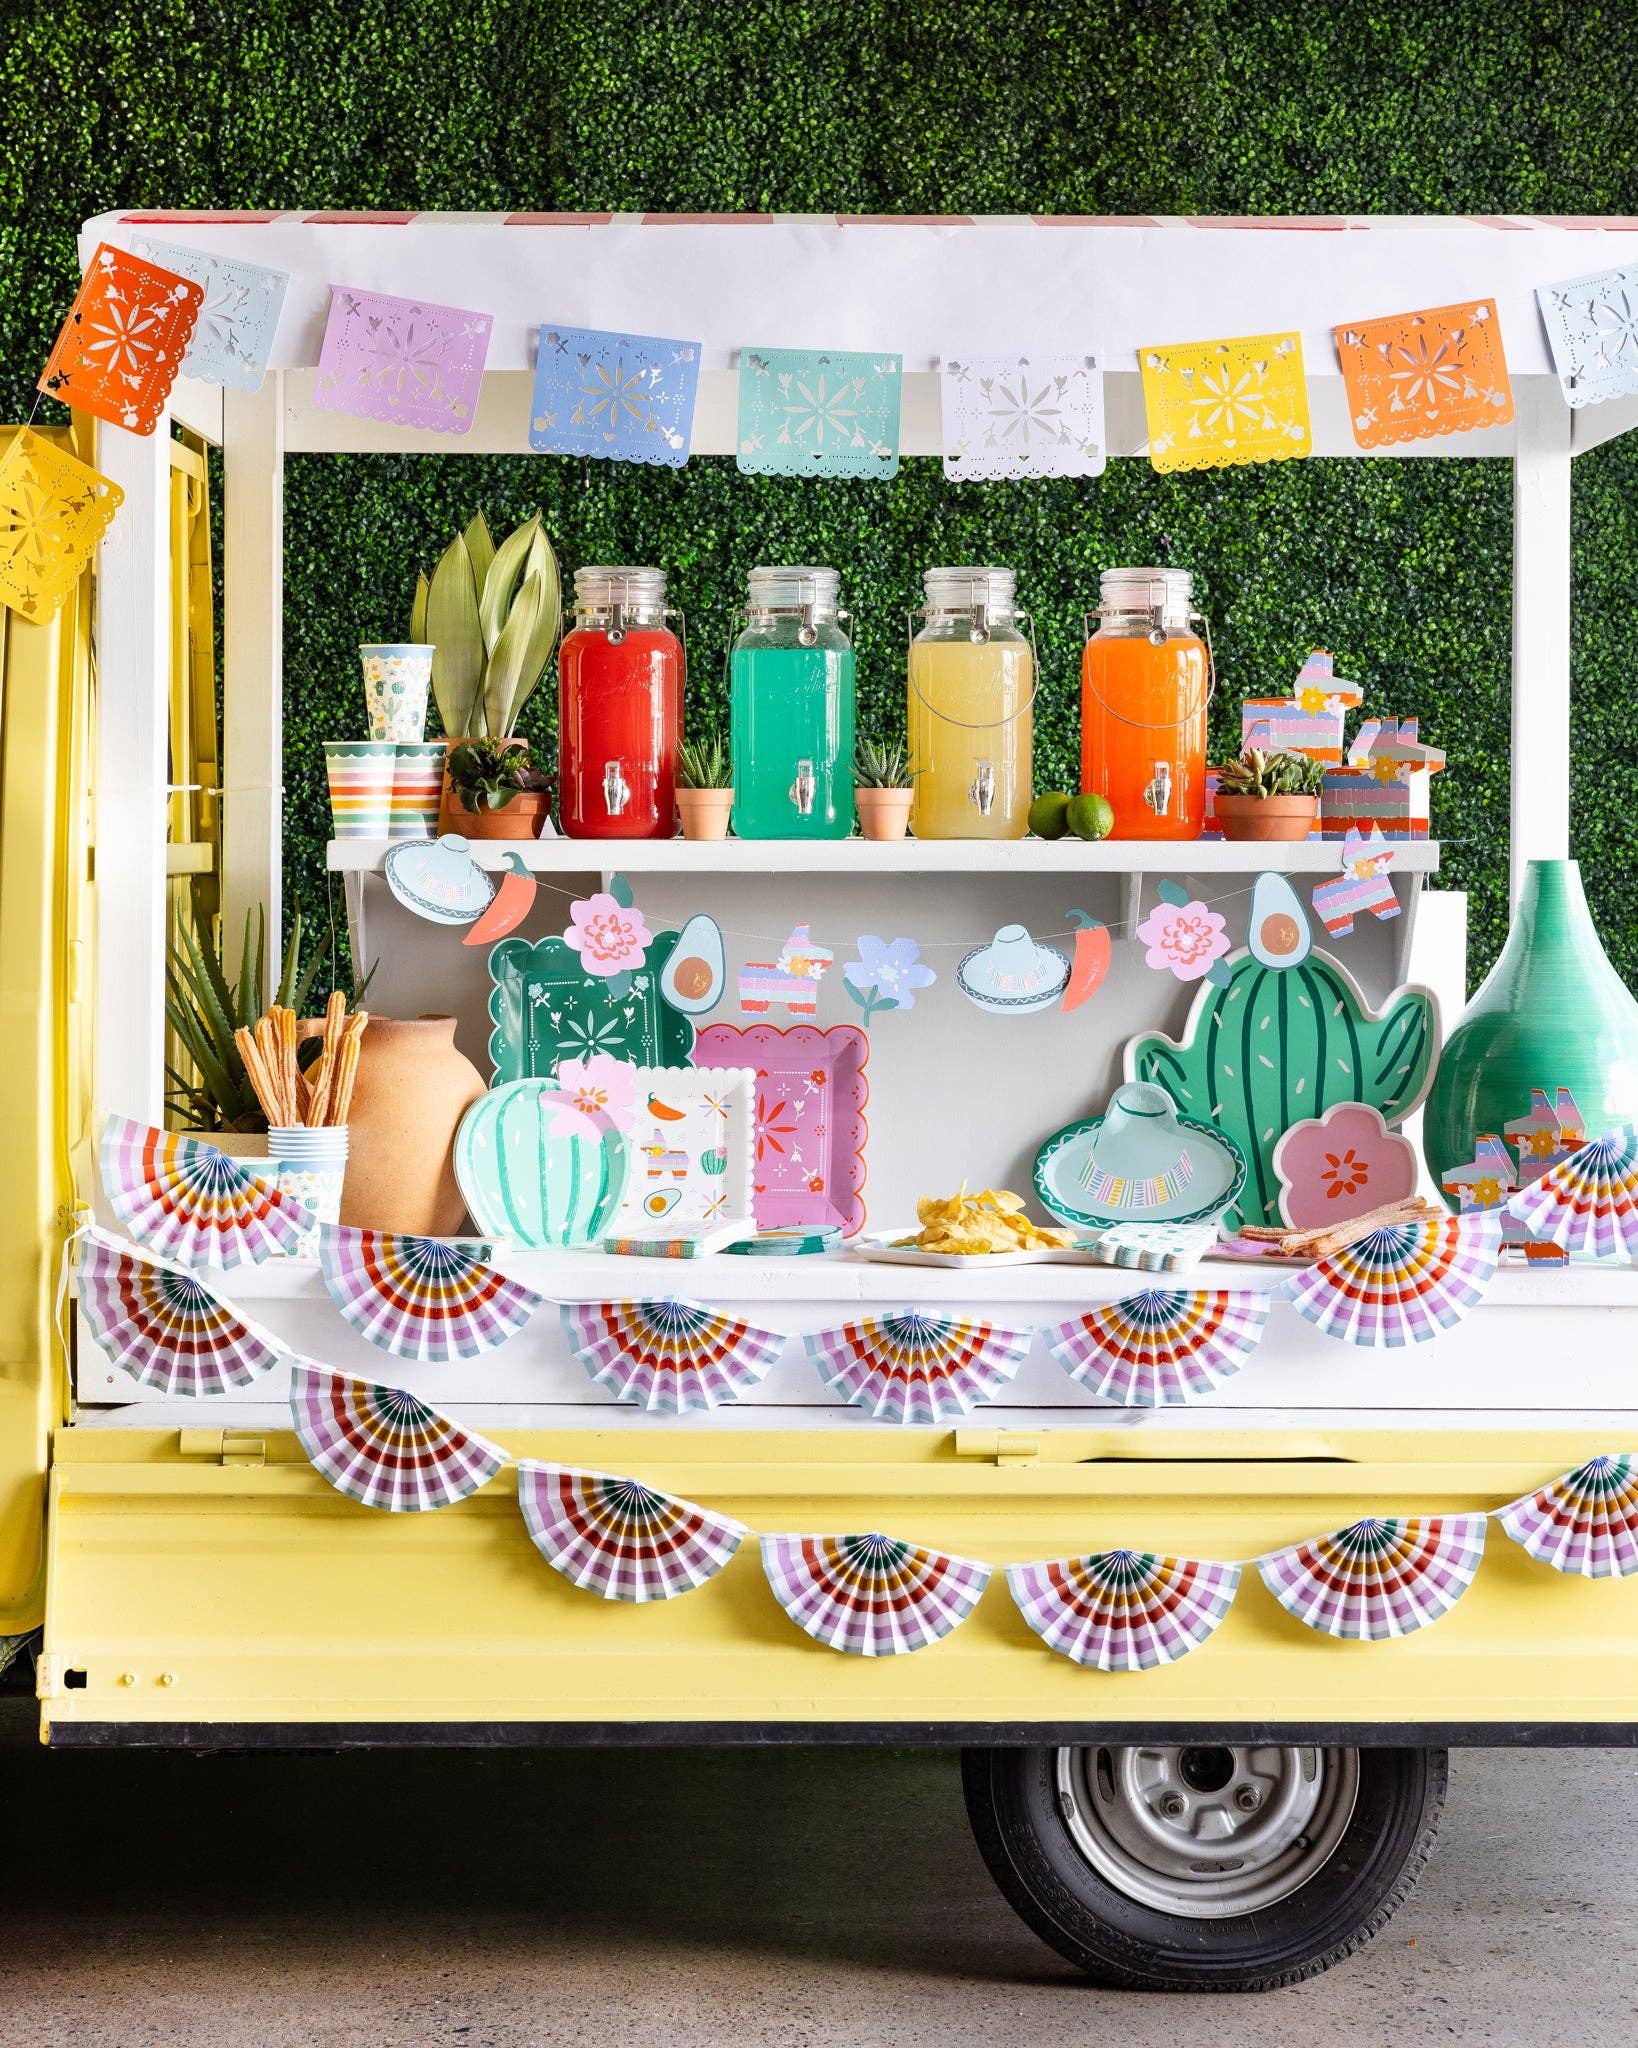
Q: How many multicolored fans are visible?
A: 14